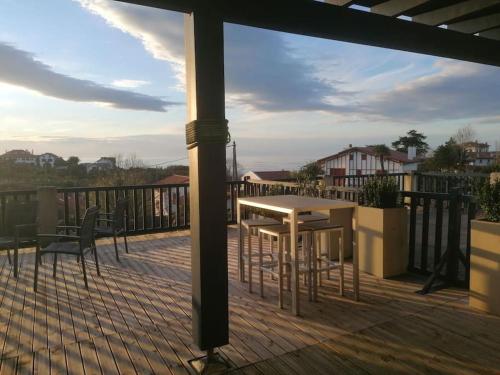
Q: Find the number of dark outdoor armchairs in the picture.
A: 3